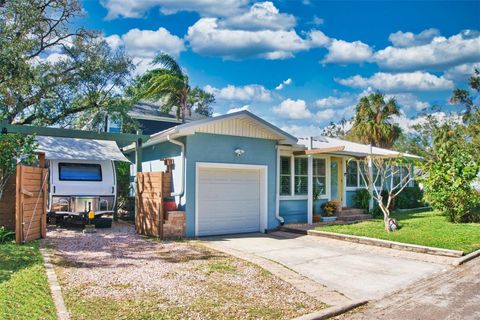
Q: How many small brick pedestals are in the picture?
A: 1